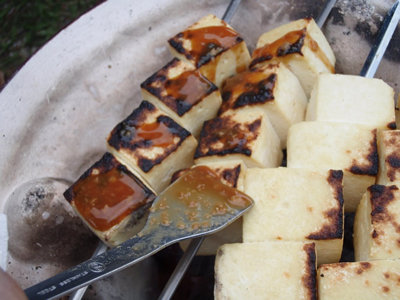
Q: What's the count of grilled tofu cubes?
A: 15